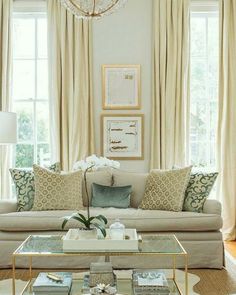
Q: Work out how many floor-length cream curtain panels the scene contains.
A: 4